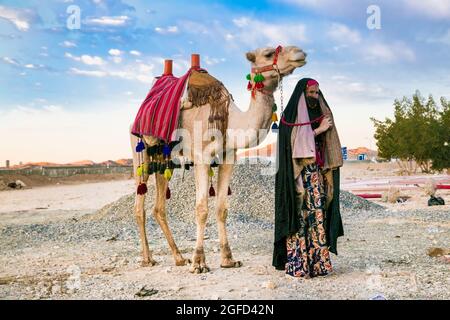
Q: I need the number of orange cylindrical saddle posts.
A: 2